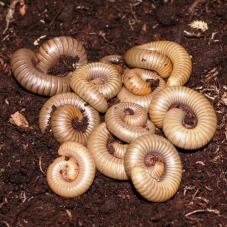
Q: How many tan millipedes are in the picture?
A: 11